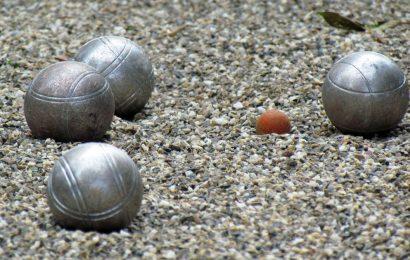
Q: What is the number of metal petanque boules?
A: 4